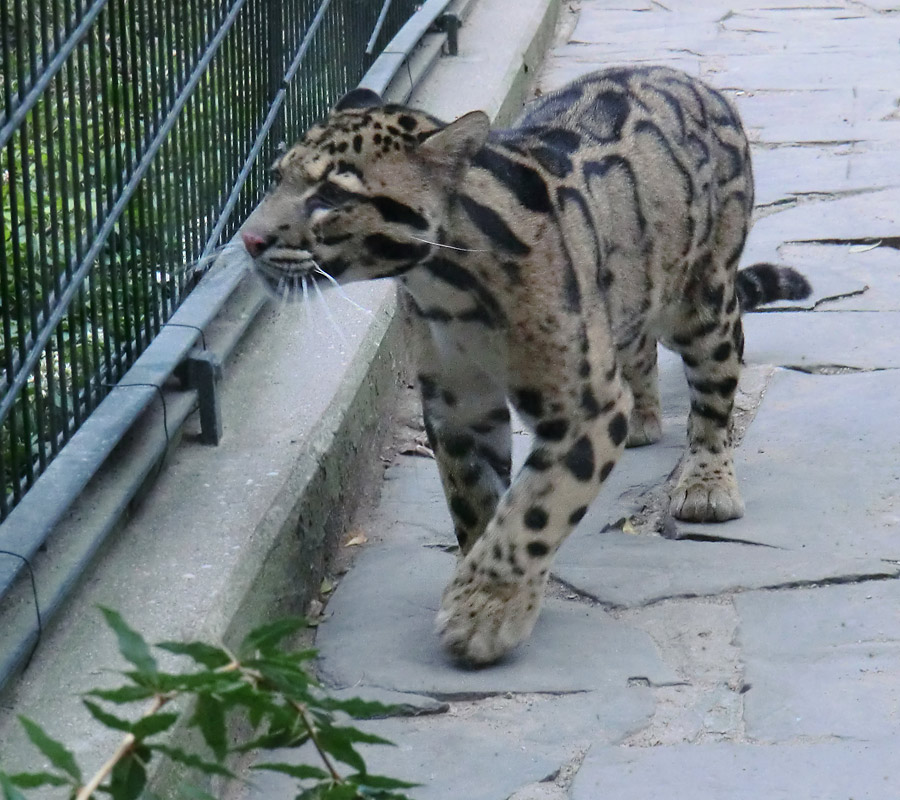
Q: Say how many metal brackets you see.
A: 2